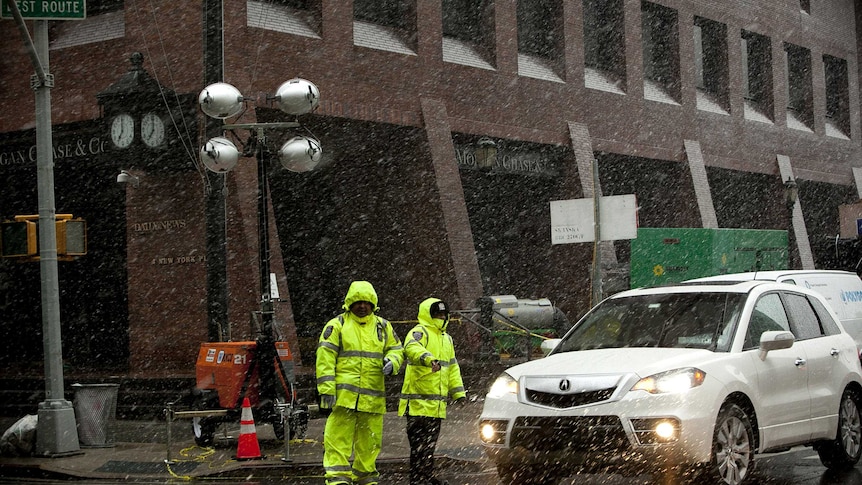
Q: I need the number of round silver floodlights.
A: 4